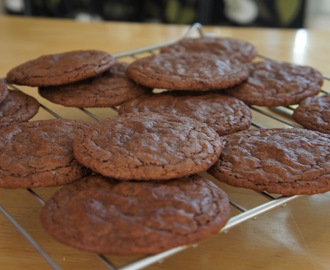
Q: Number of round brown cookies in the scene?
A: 13